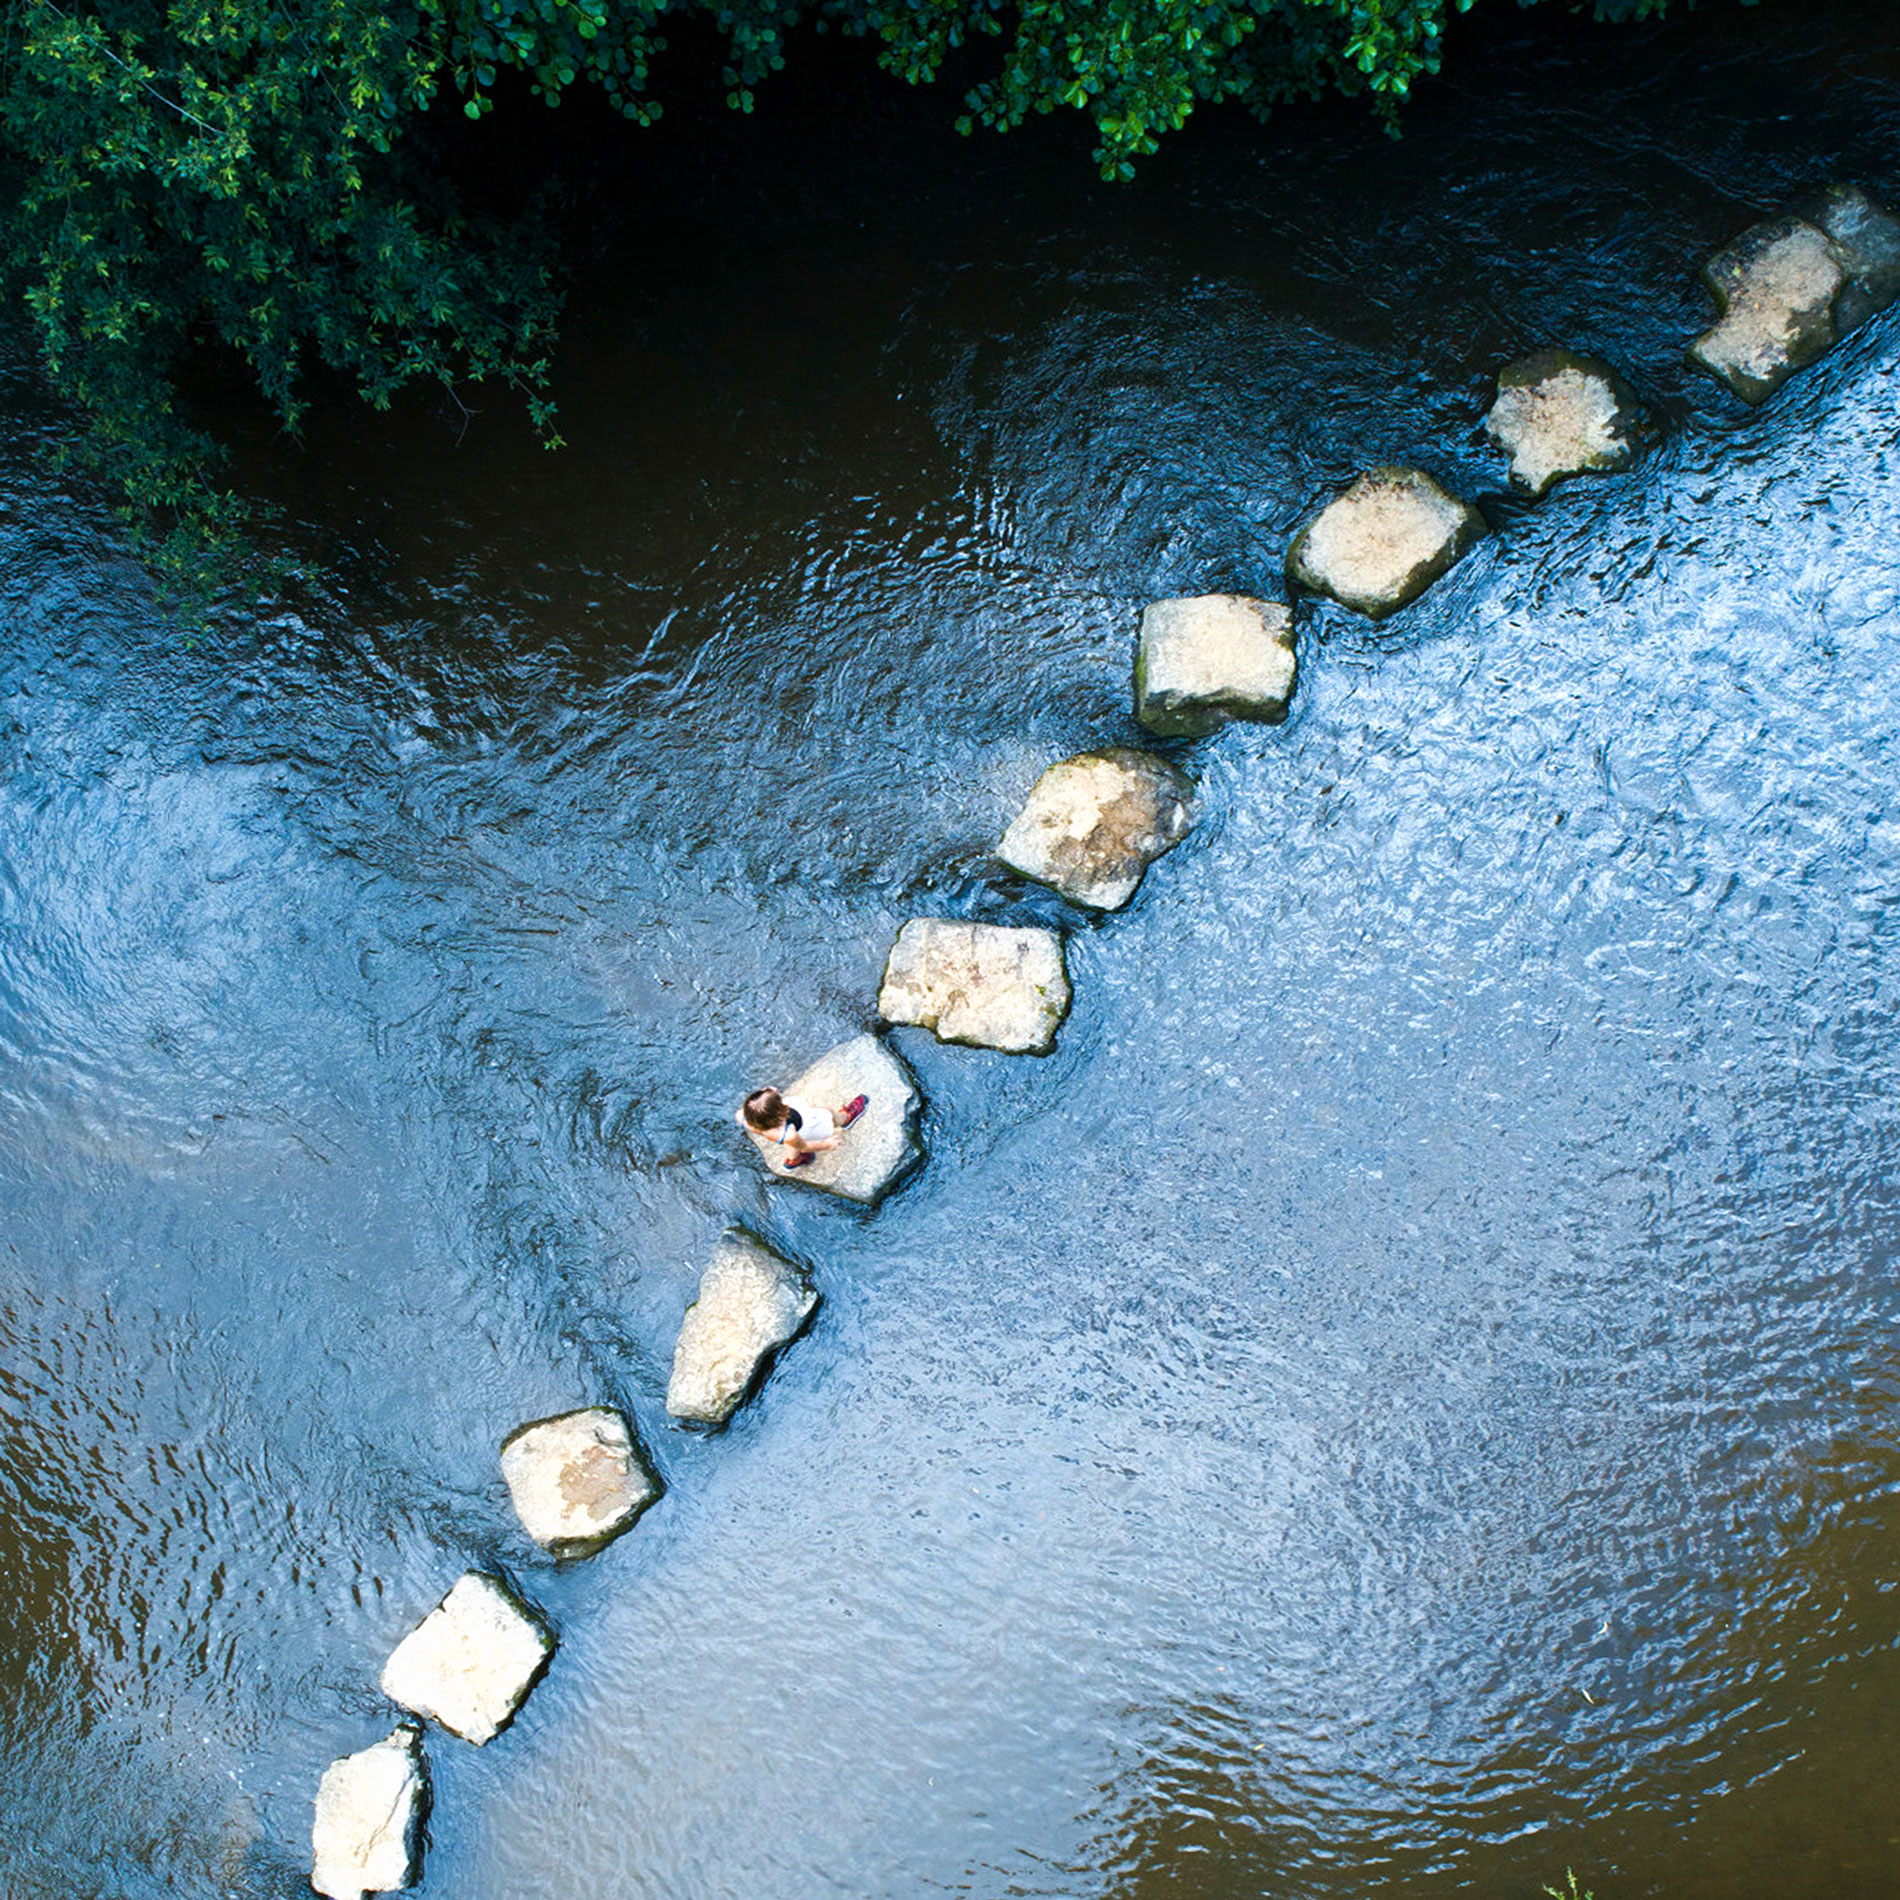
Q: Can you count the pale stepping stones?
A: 11